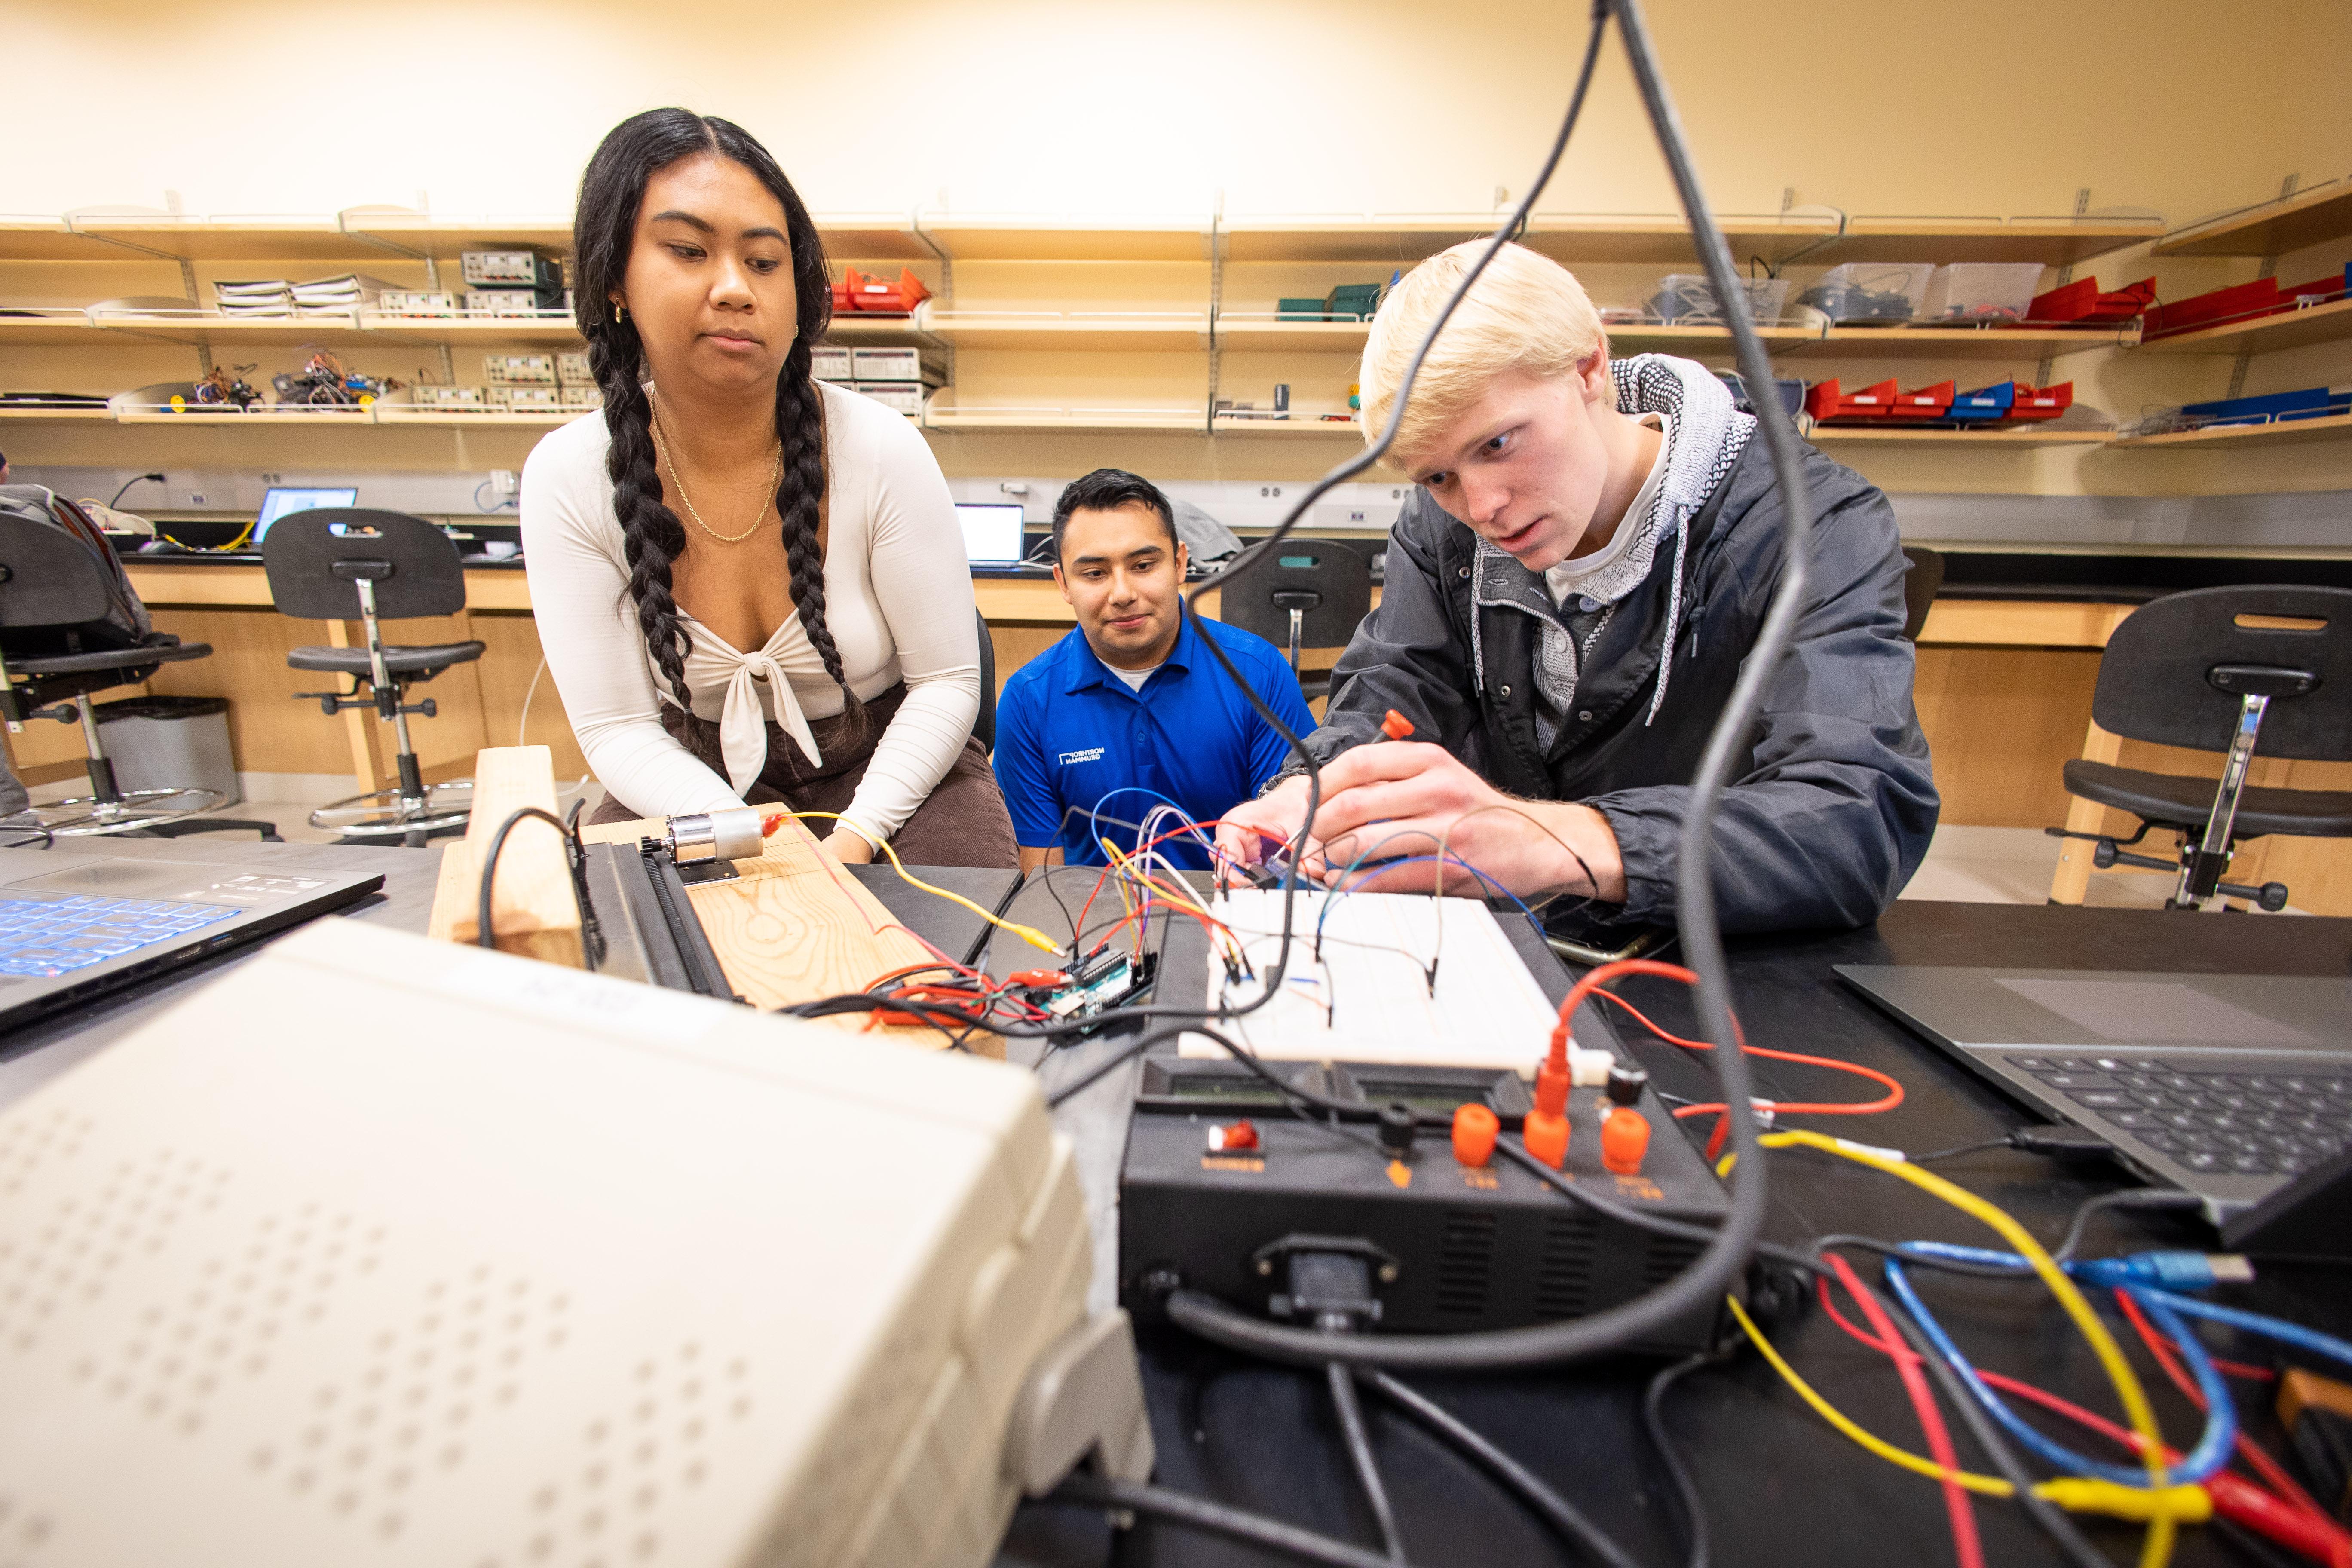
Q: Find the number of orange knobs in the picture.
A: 3